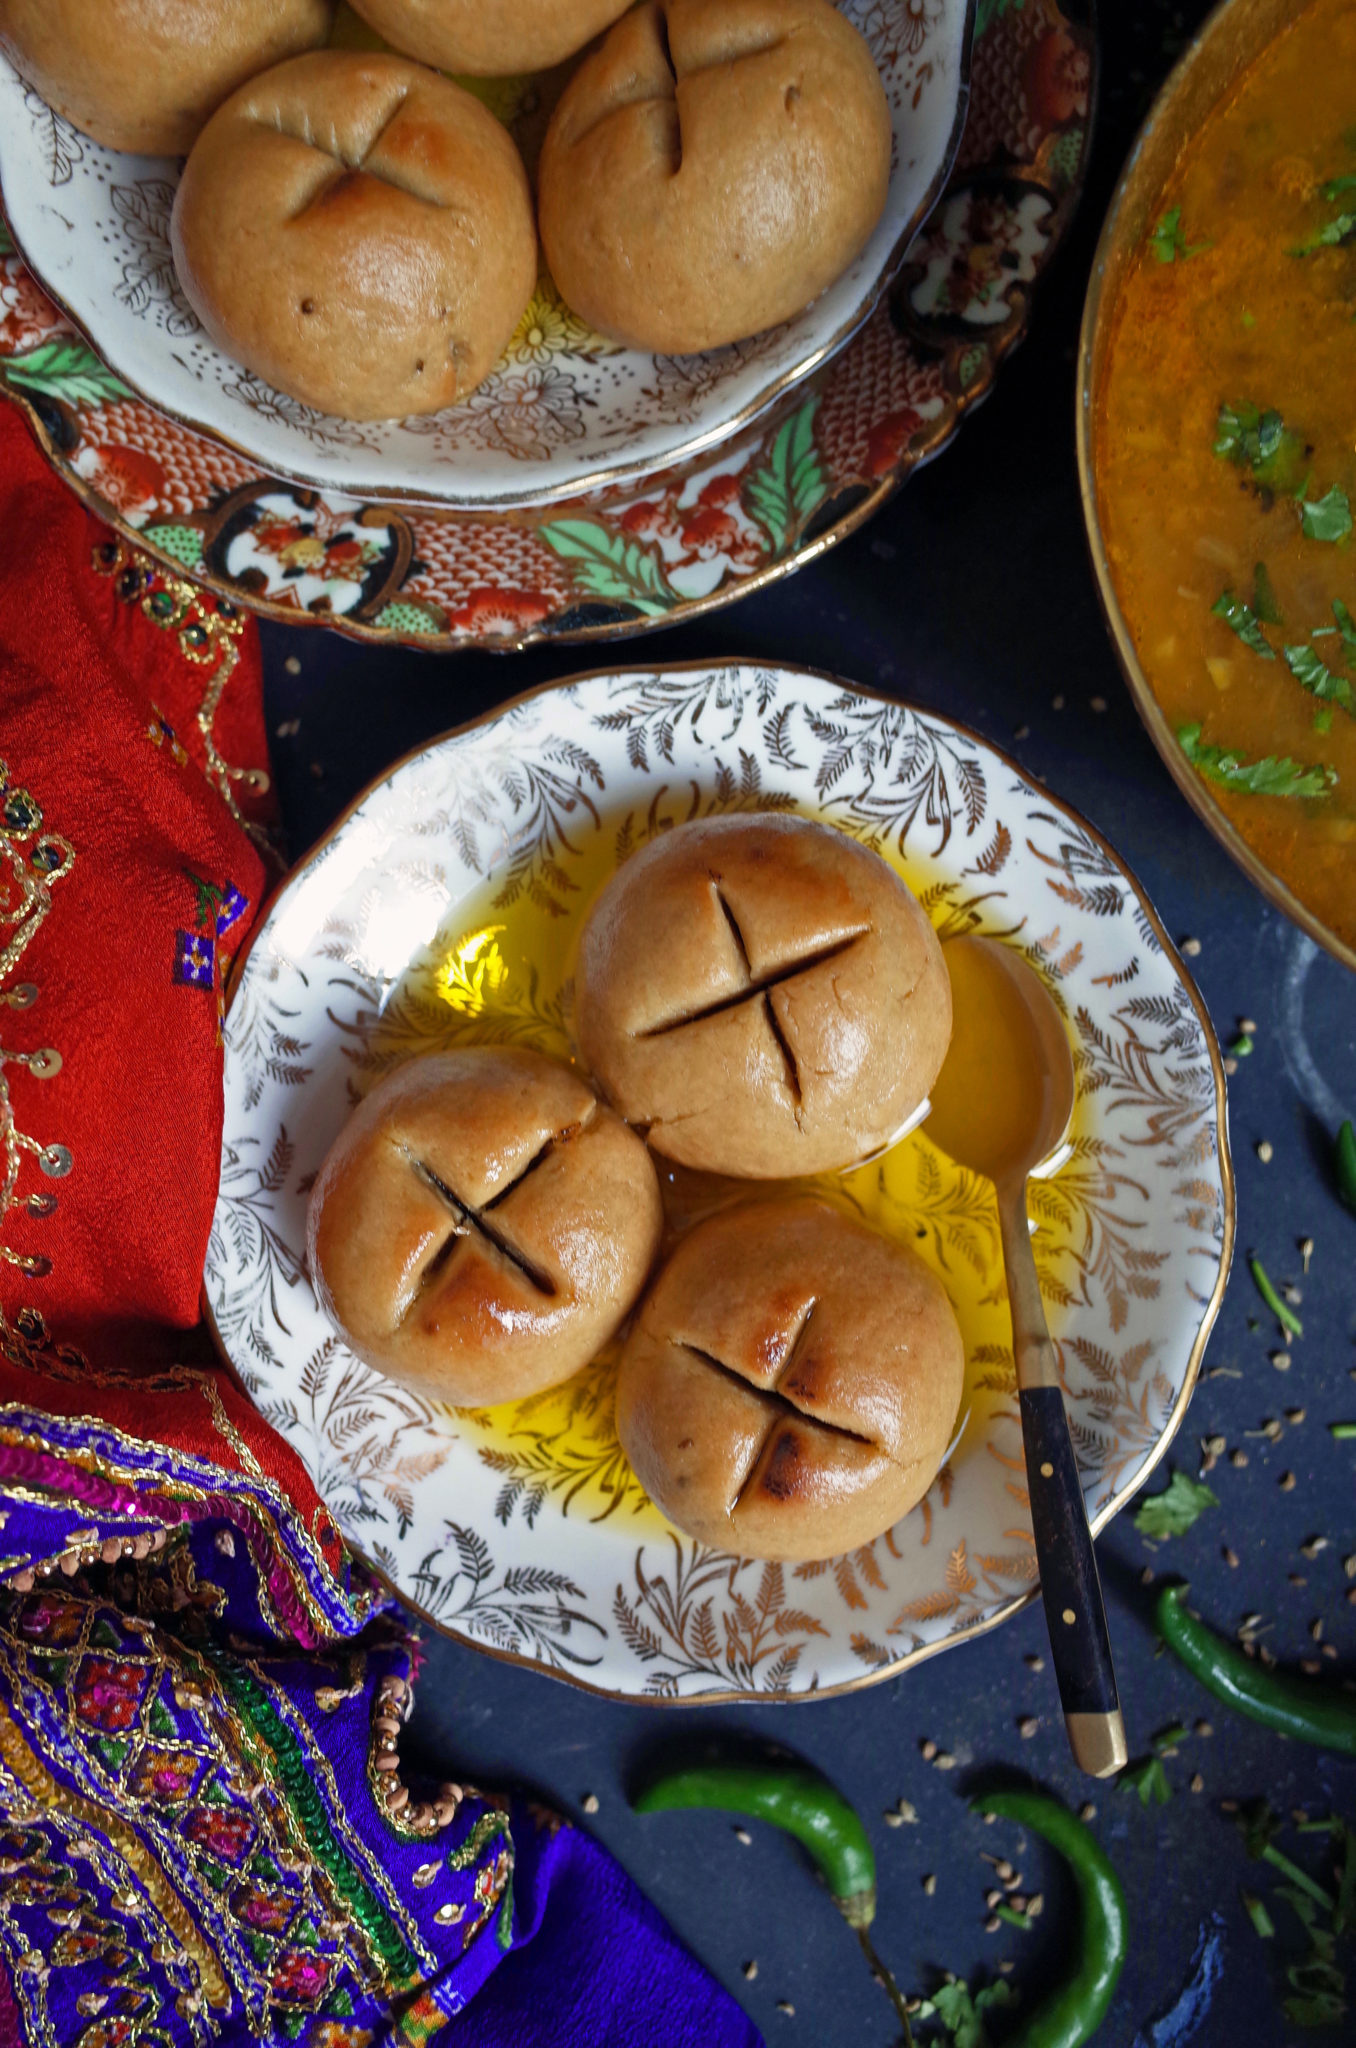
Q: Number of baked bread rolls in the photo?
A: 7